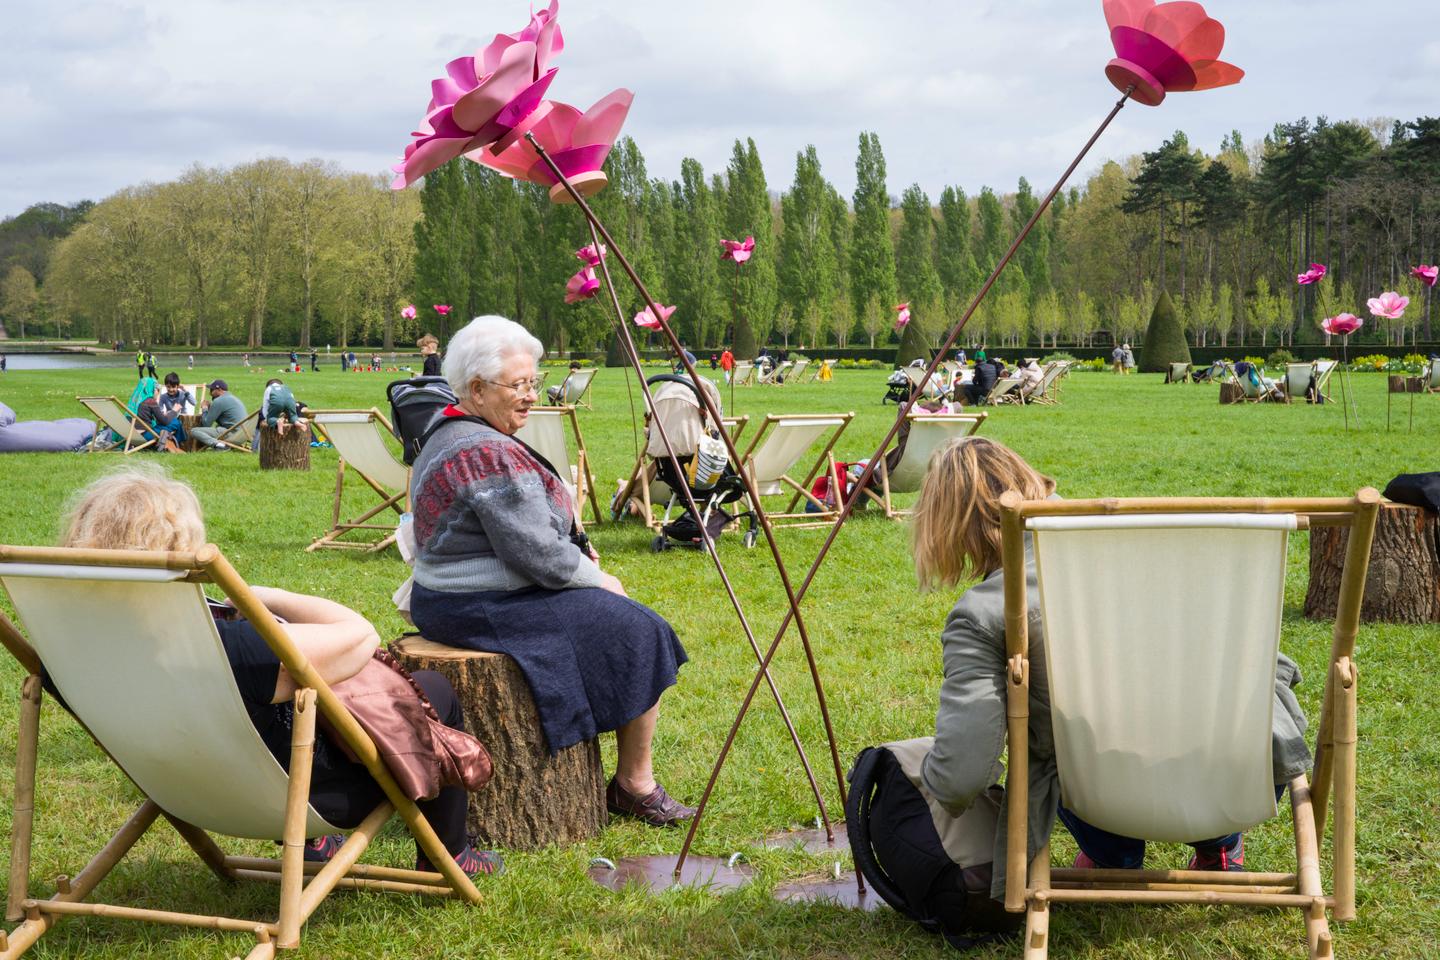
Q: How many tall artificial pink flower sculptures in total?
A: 14